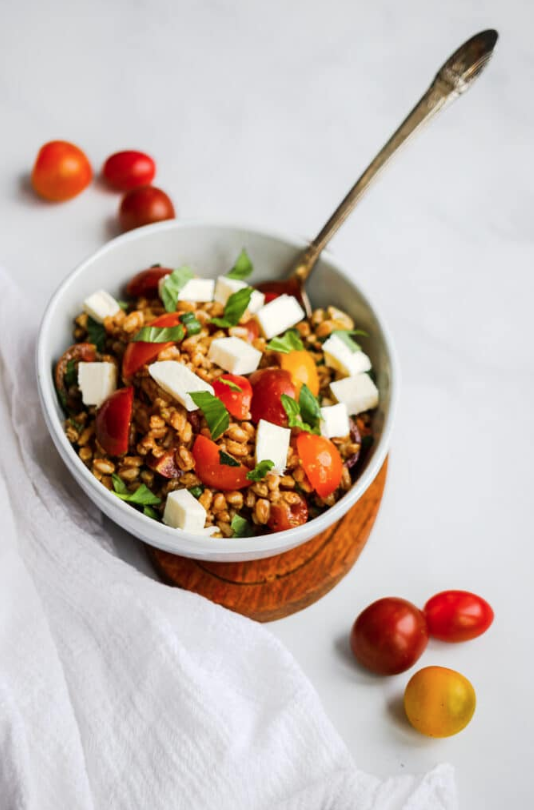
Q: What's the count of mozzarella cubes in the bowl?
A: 12